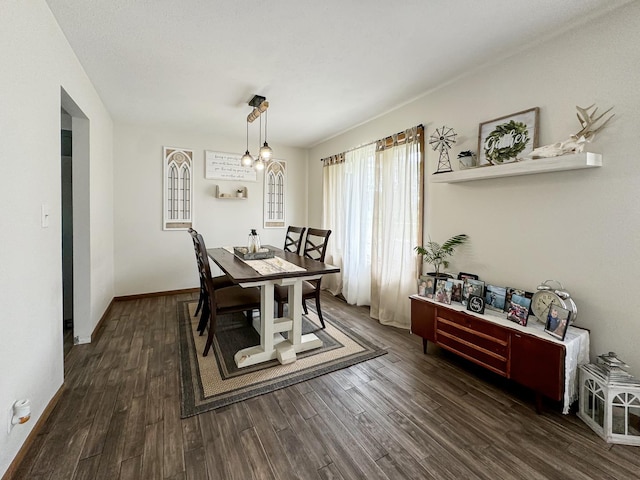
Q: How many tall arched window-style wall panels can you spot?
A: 2